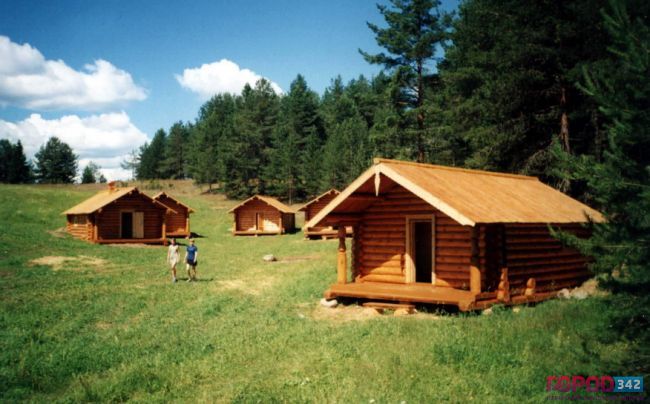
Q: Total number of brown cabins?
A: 5